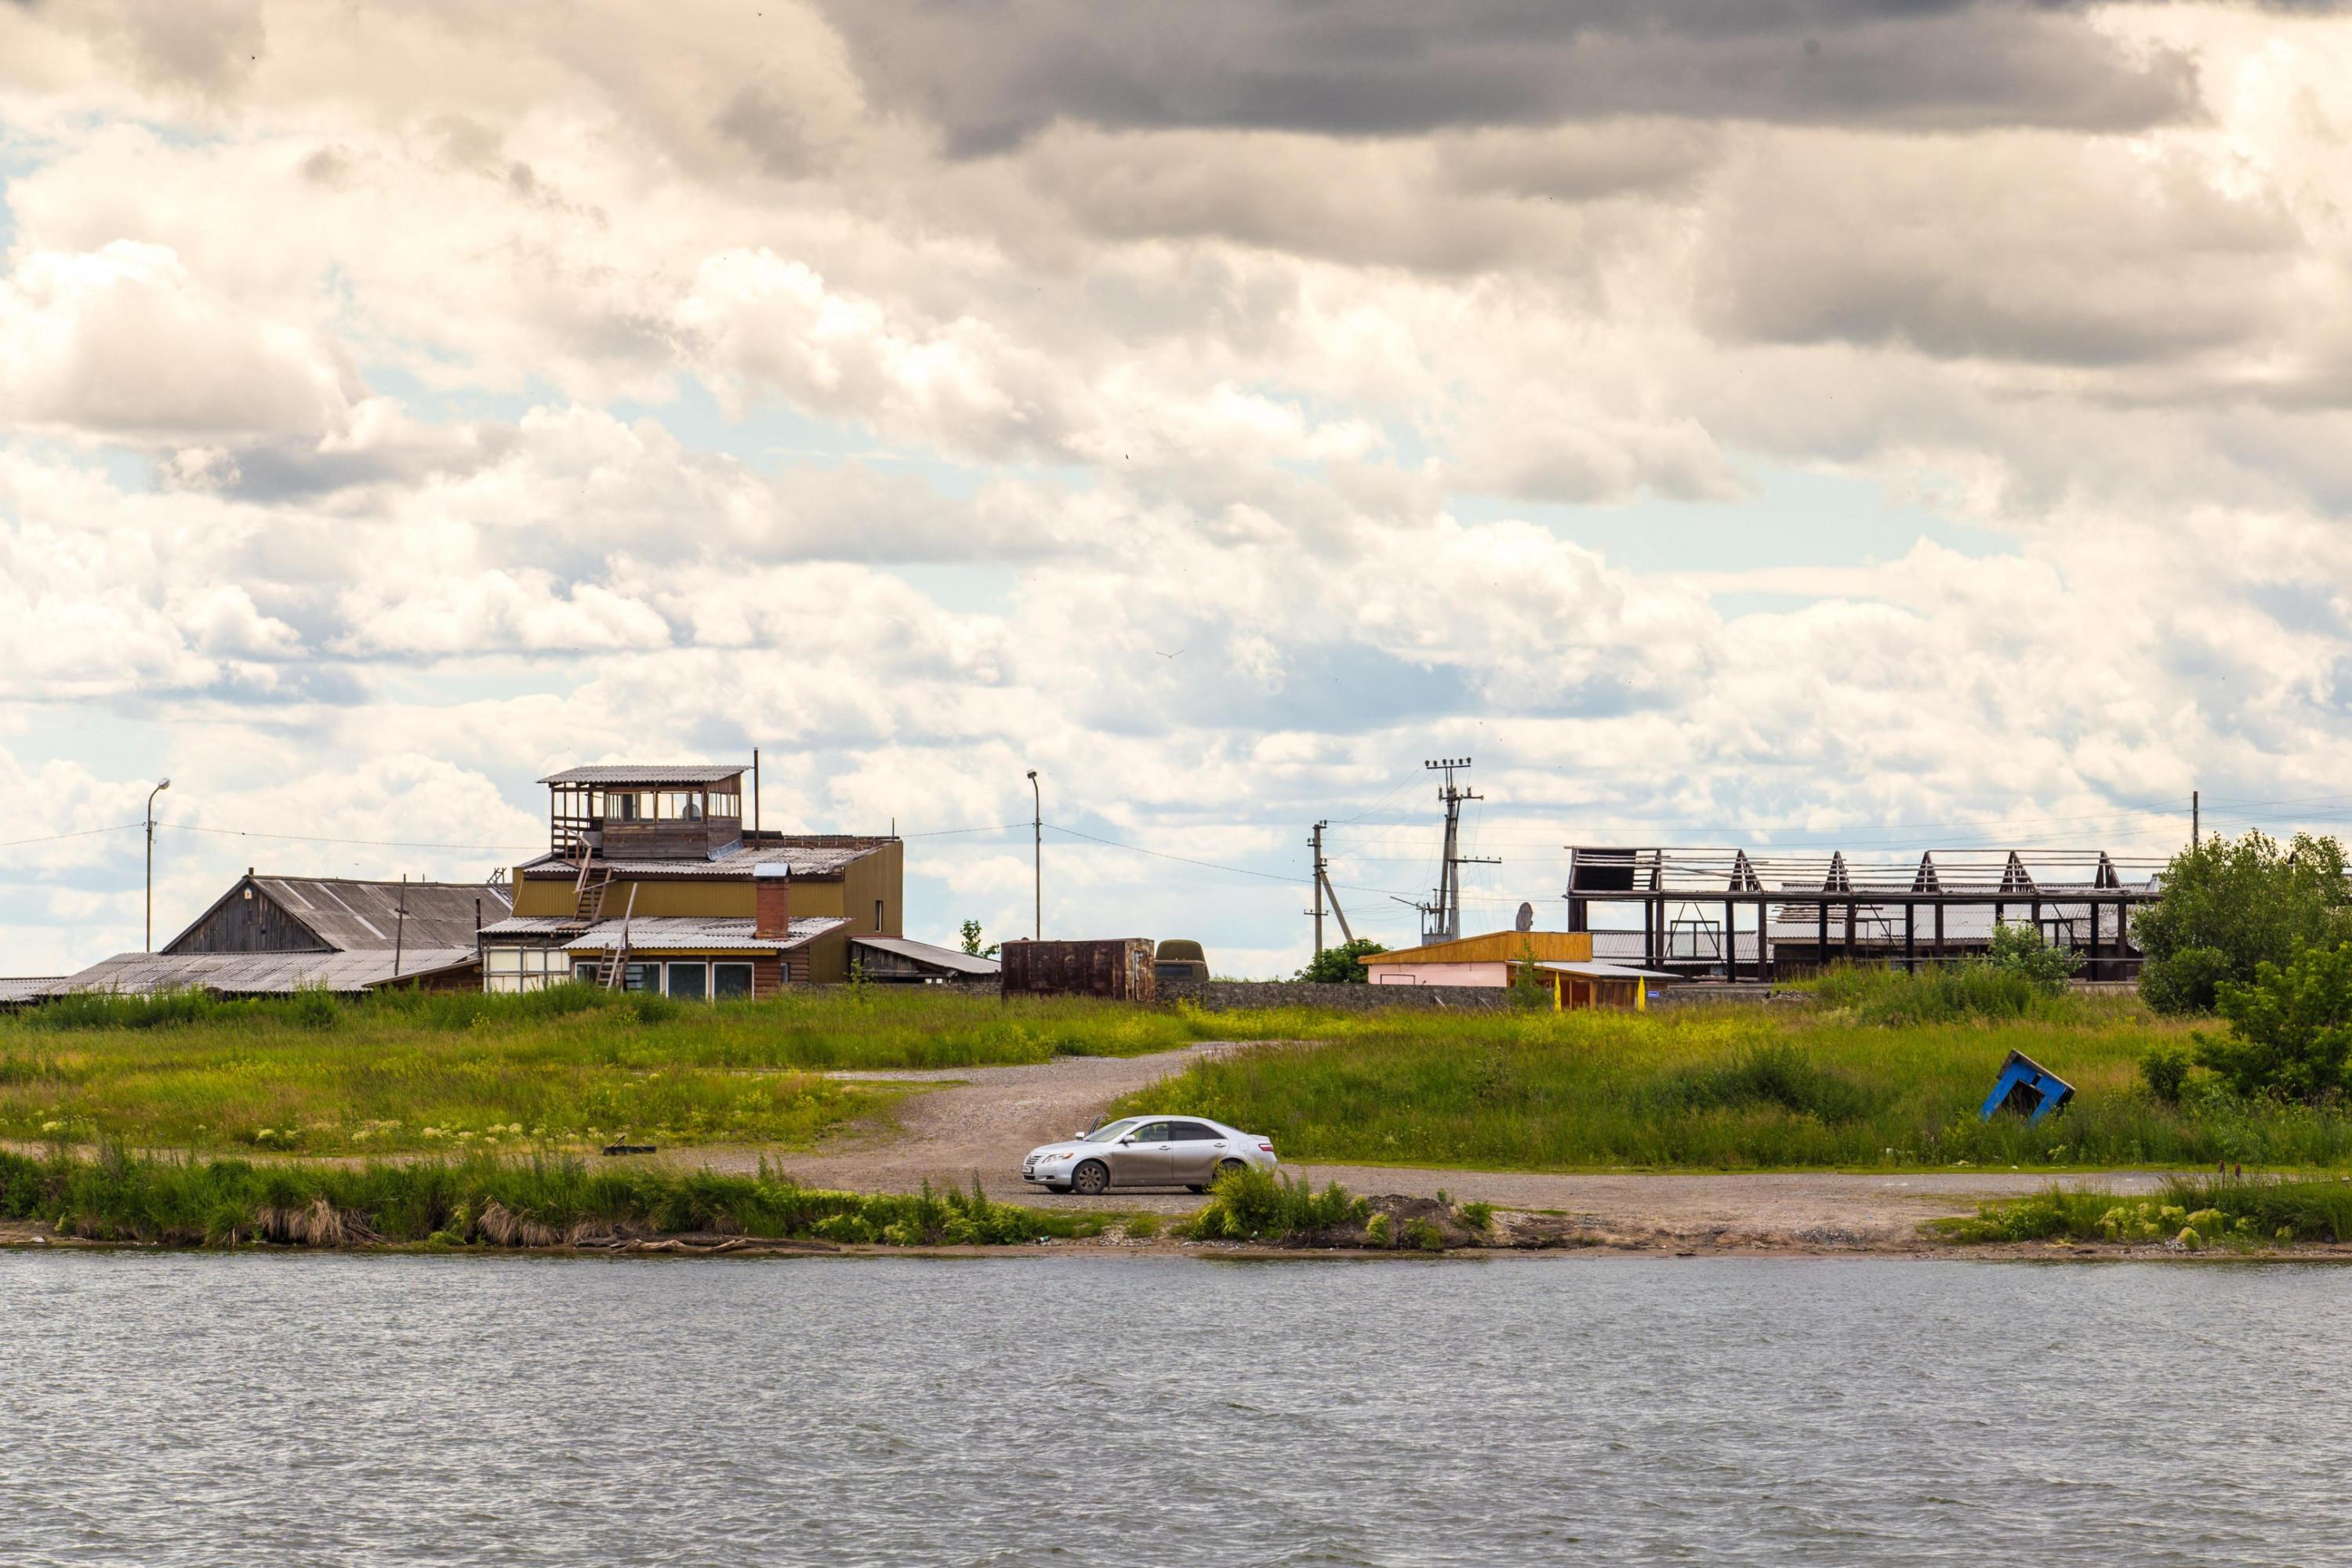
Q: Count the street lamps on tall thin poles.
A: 2